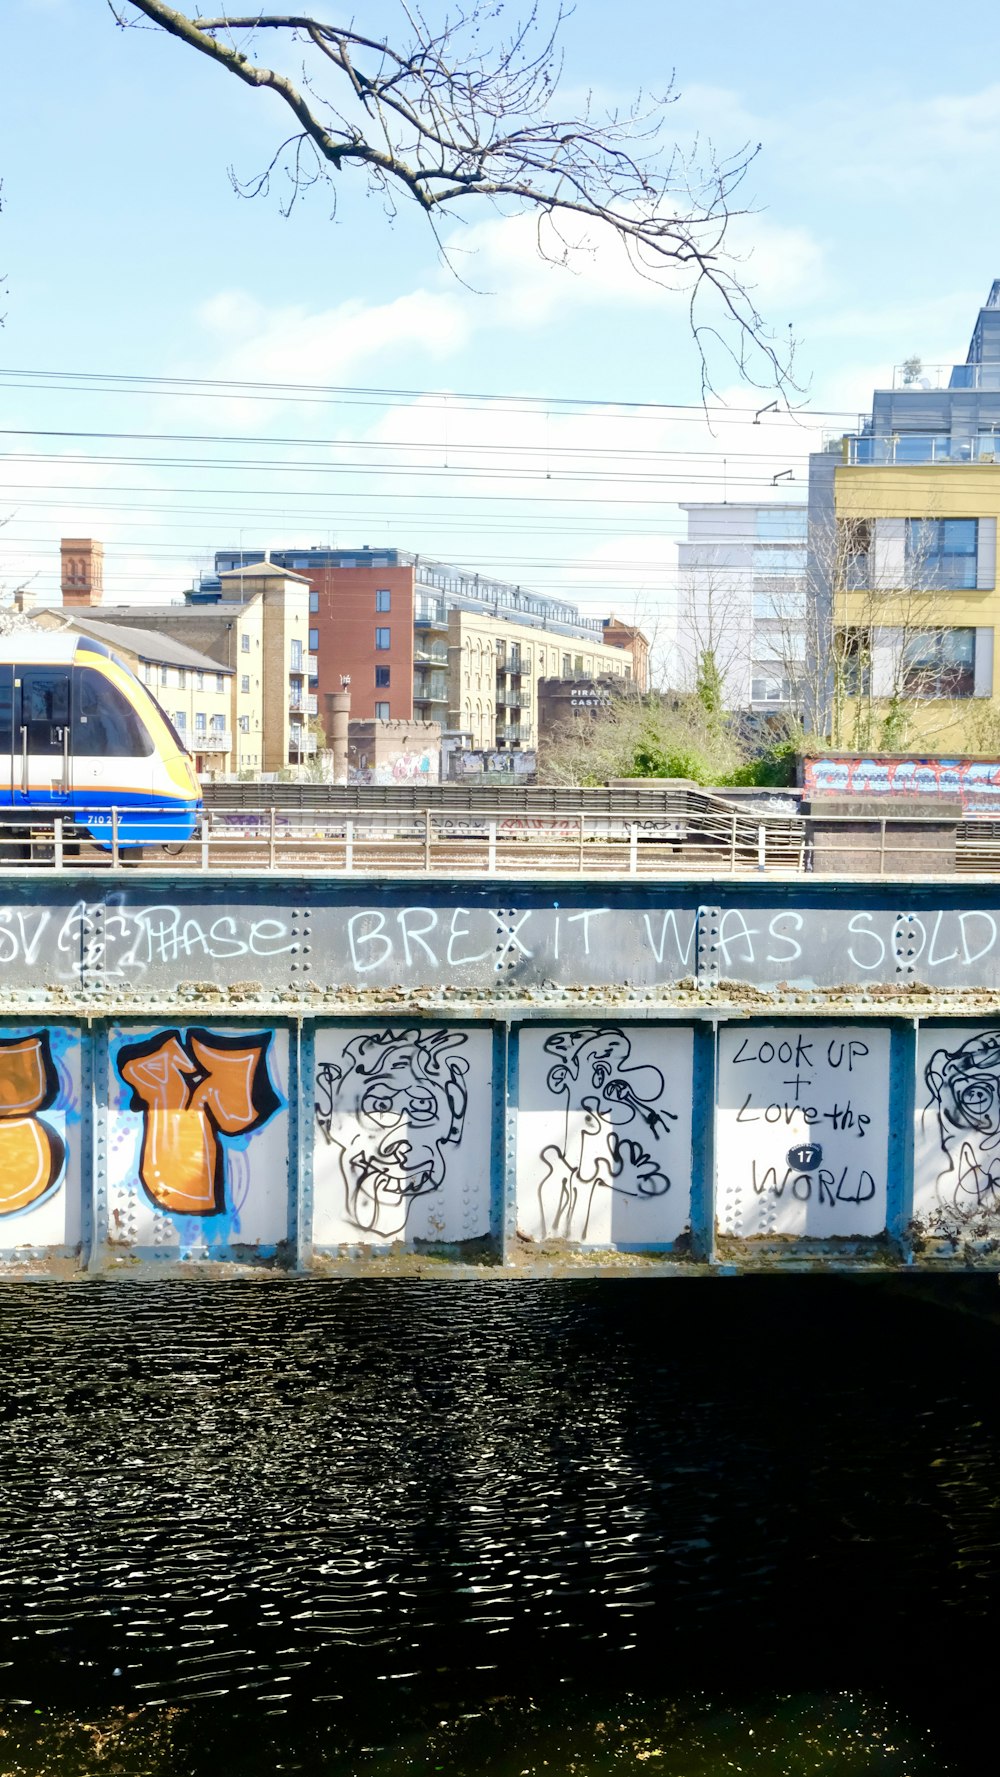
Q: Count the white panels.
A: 6